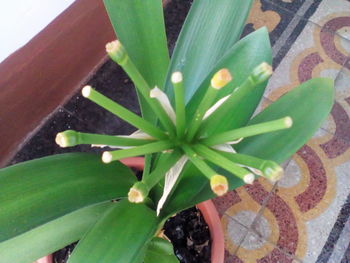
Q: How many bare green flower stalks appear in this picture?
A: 12